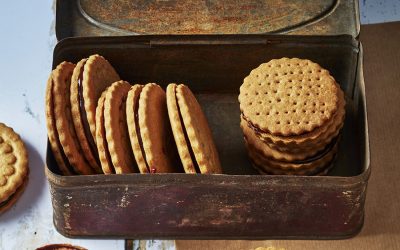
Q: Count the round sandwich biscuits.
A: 9